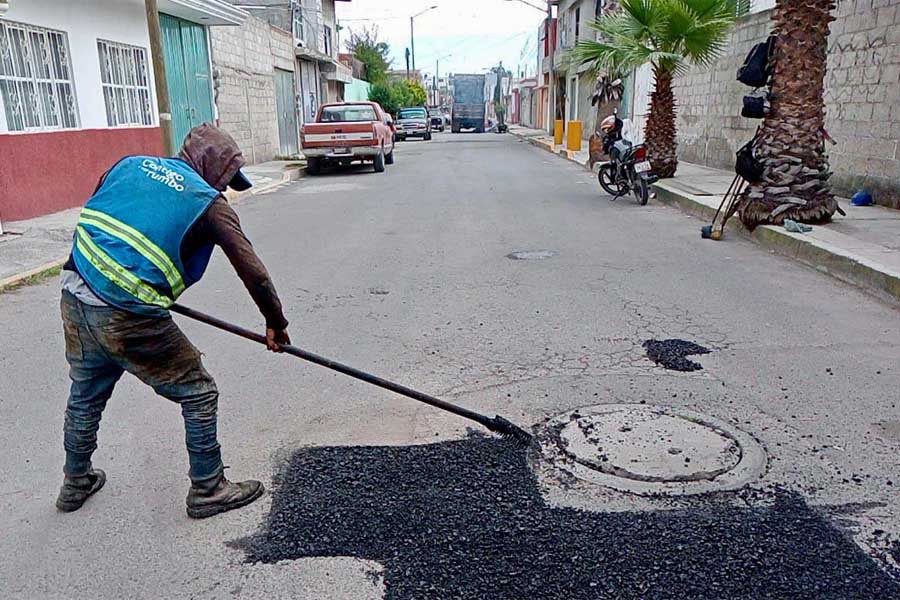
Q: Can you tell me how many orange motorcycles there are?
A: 0